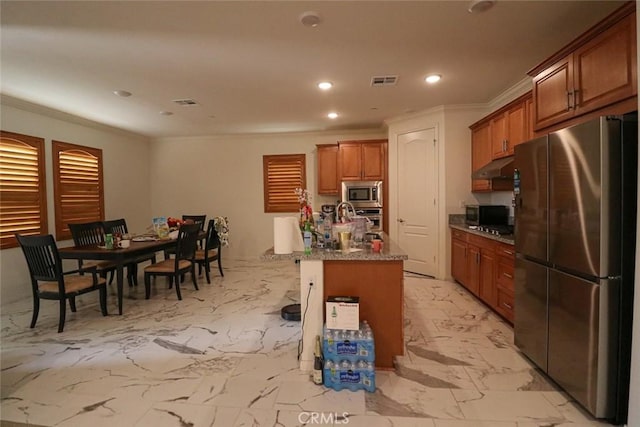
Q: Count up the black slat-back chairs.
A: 6